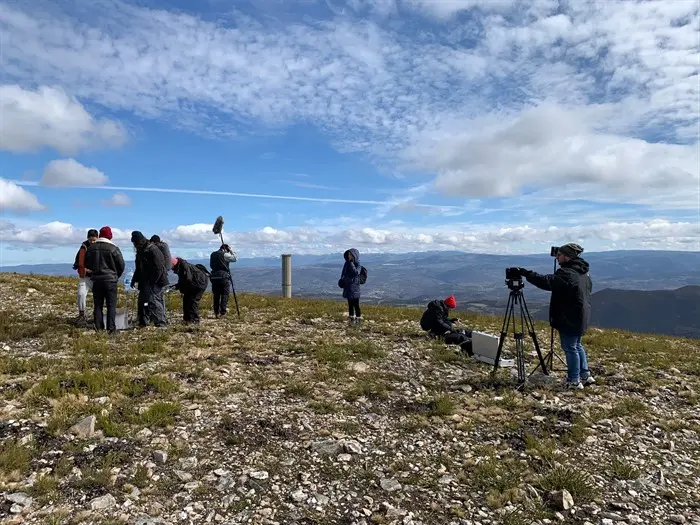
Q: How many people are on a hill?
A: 9